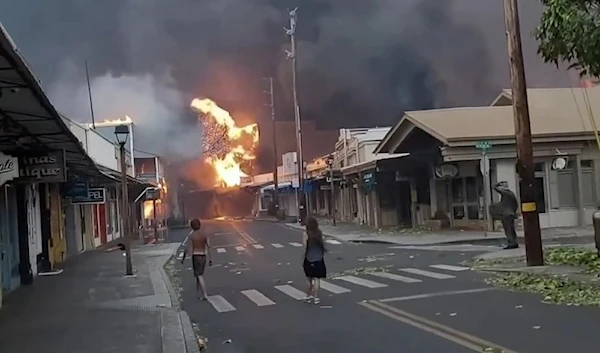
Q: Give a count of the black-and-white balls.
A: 0